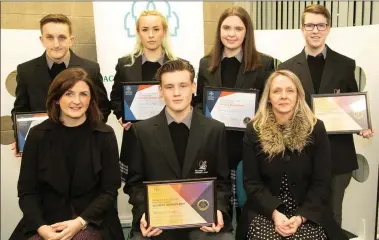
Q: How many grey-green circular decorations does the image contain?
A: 4